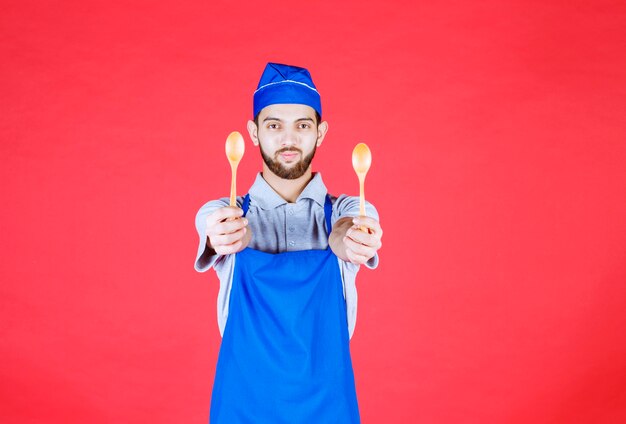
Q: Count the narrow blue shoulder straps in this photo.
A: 2